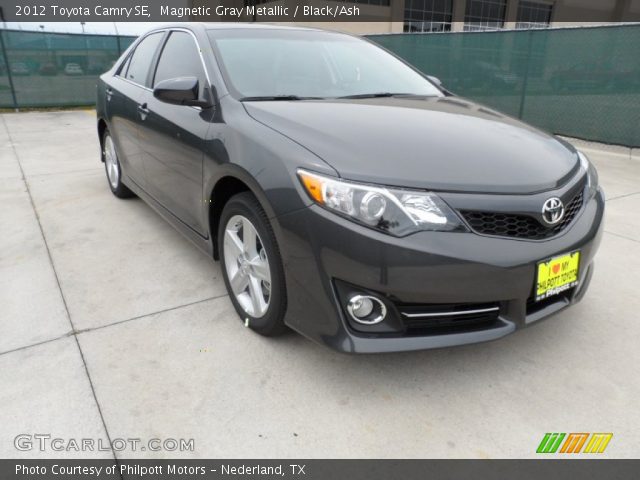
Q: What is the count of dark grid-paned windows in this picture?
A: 3